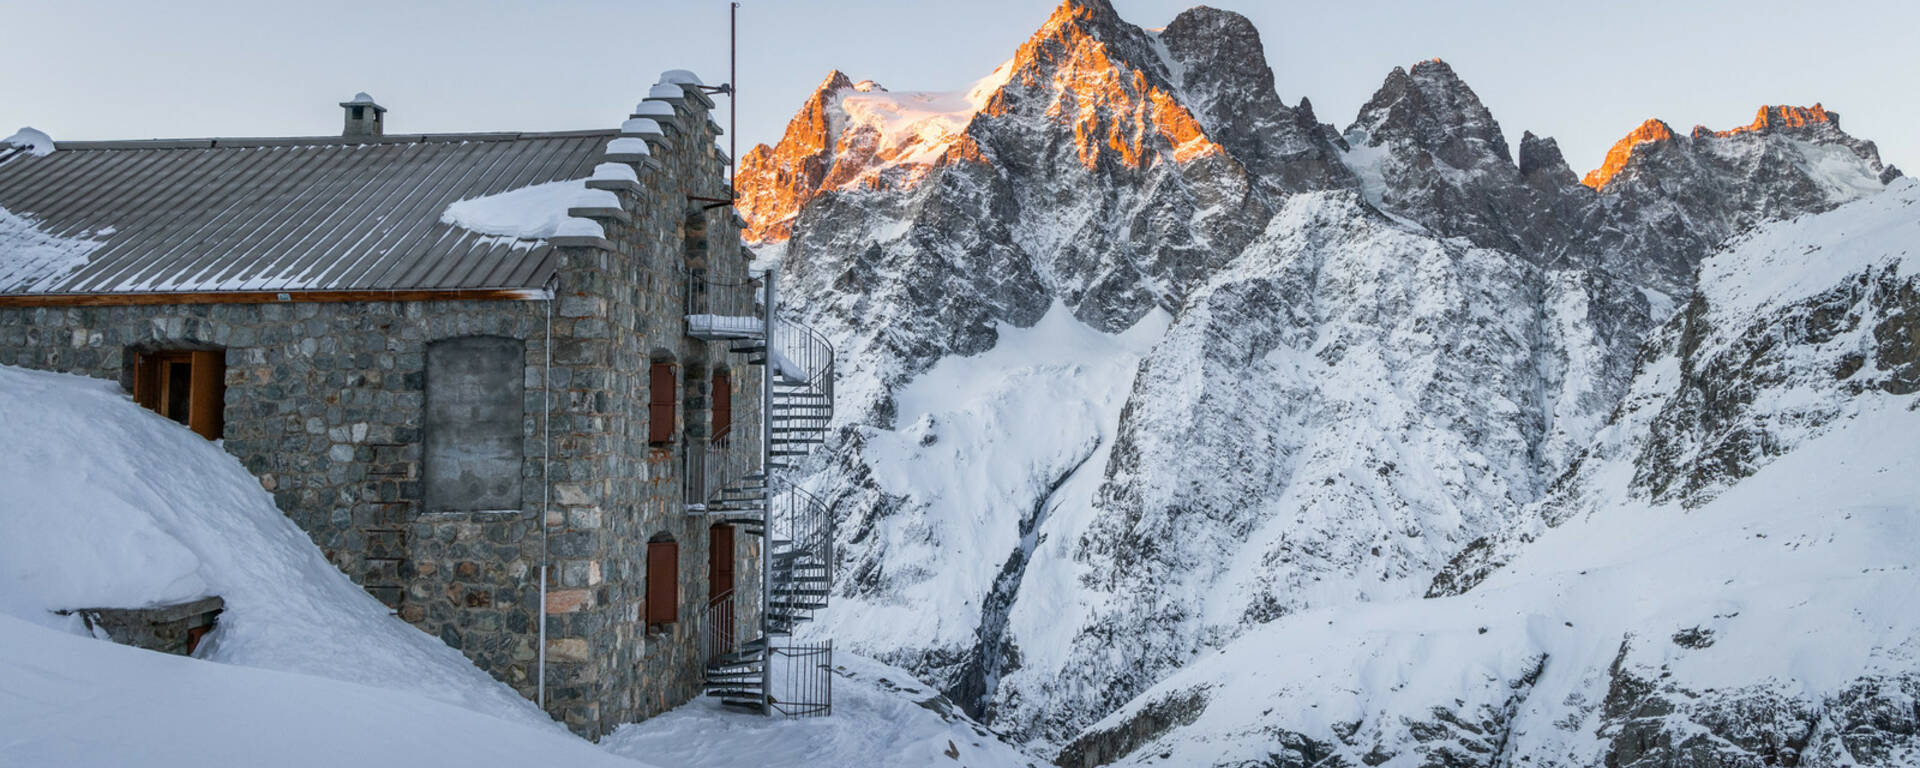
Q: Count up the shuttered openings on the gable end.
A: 4